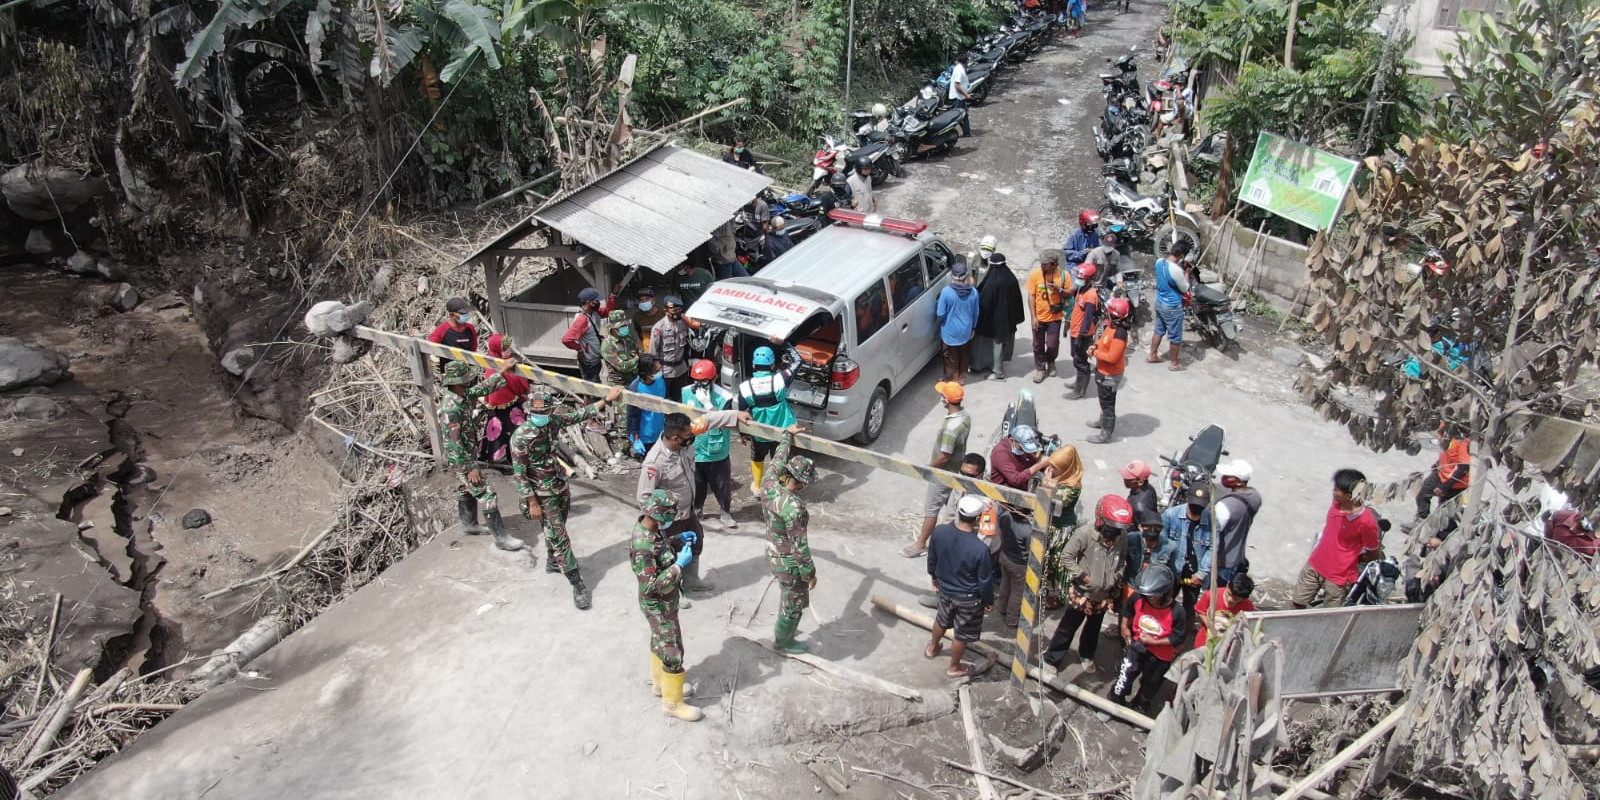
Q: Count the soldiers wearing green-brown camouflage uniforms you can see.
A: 5